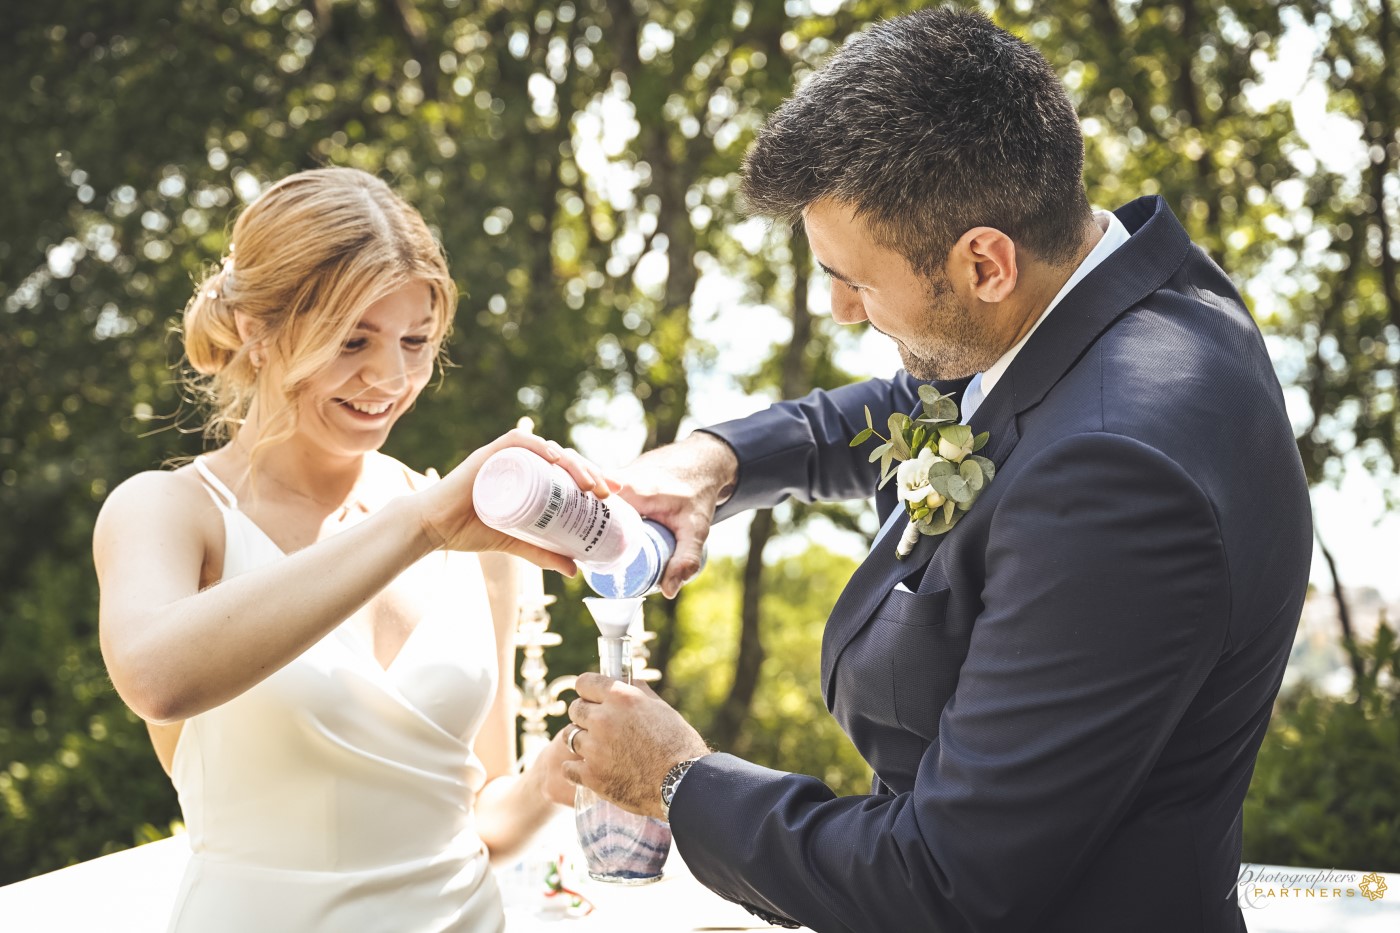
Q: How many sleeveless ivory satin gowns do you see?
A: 1